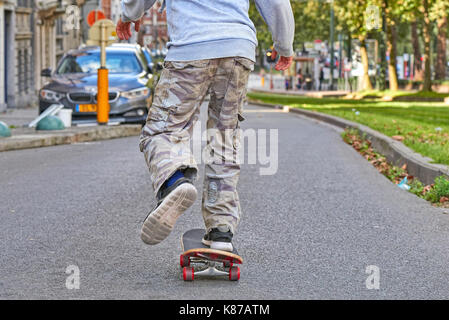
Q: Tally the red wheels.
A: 4